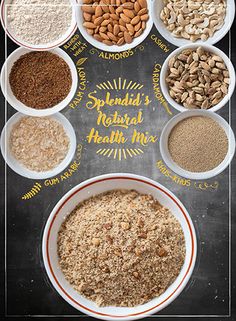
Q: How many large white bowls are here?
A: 1